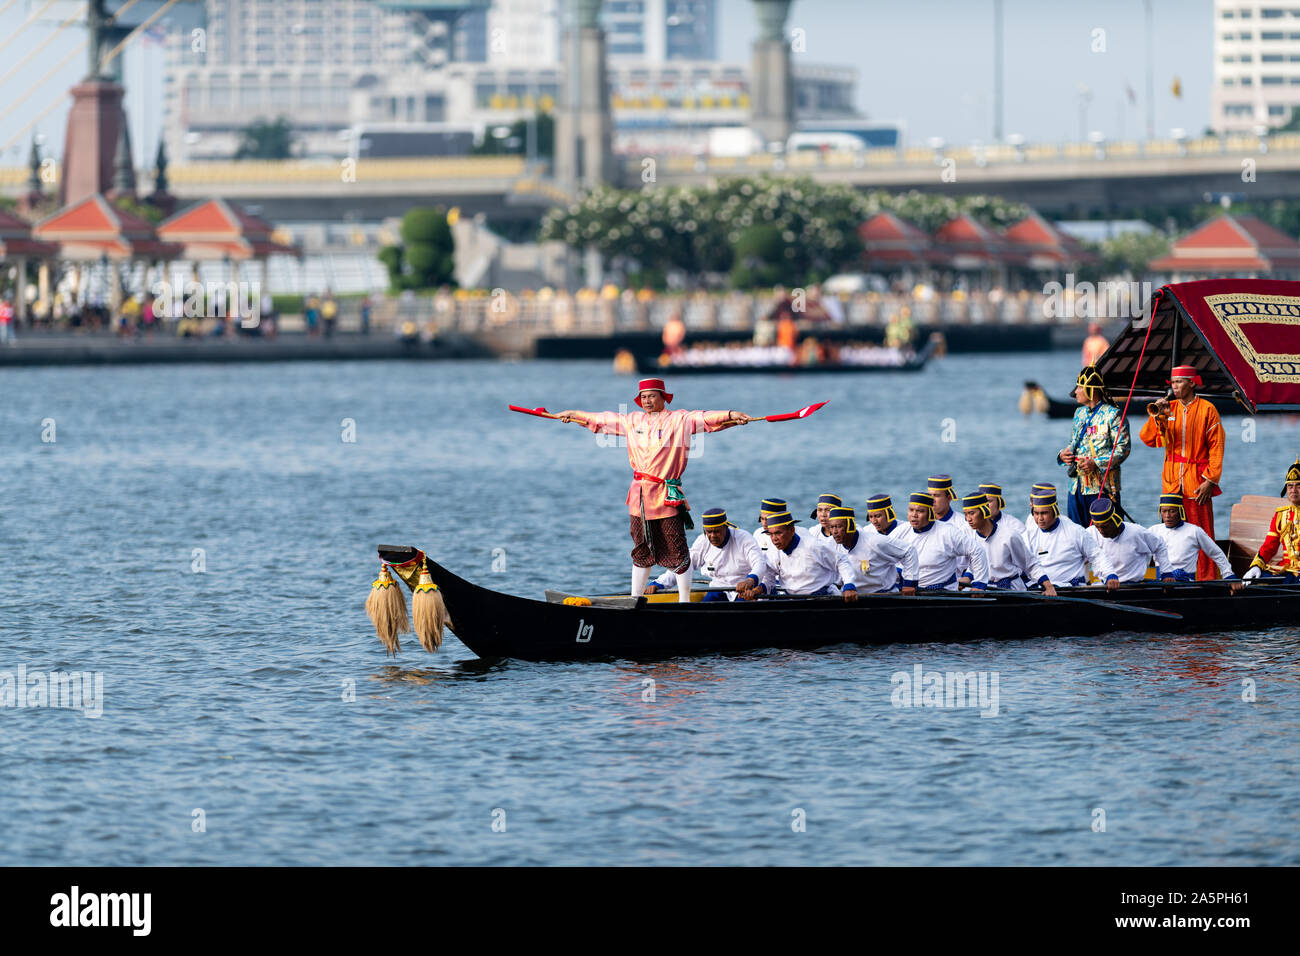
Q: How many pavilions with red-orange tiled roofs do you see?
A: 7